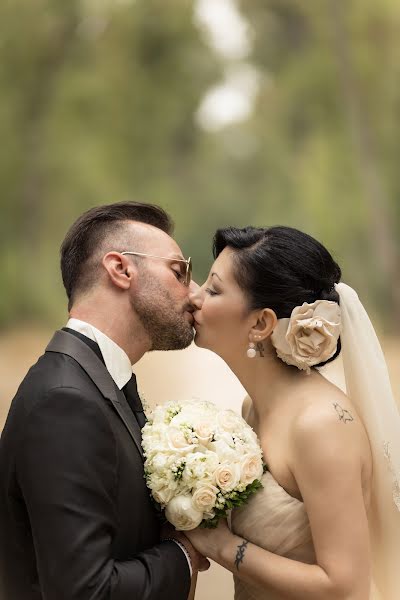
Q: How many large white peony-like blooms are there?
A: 1